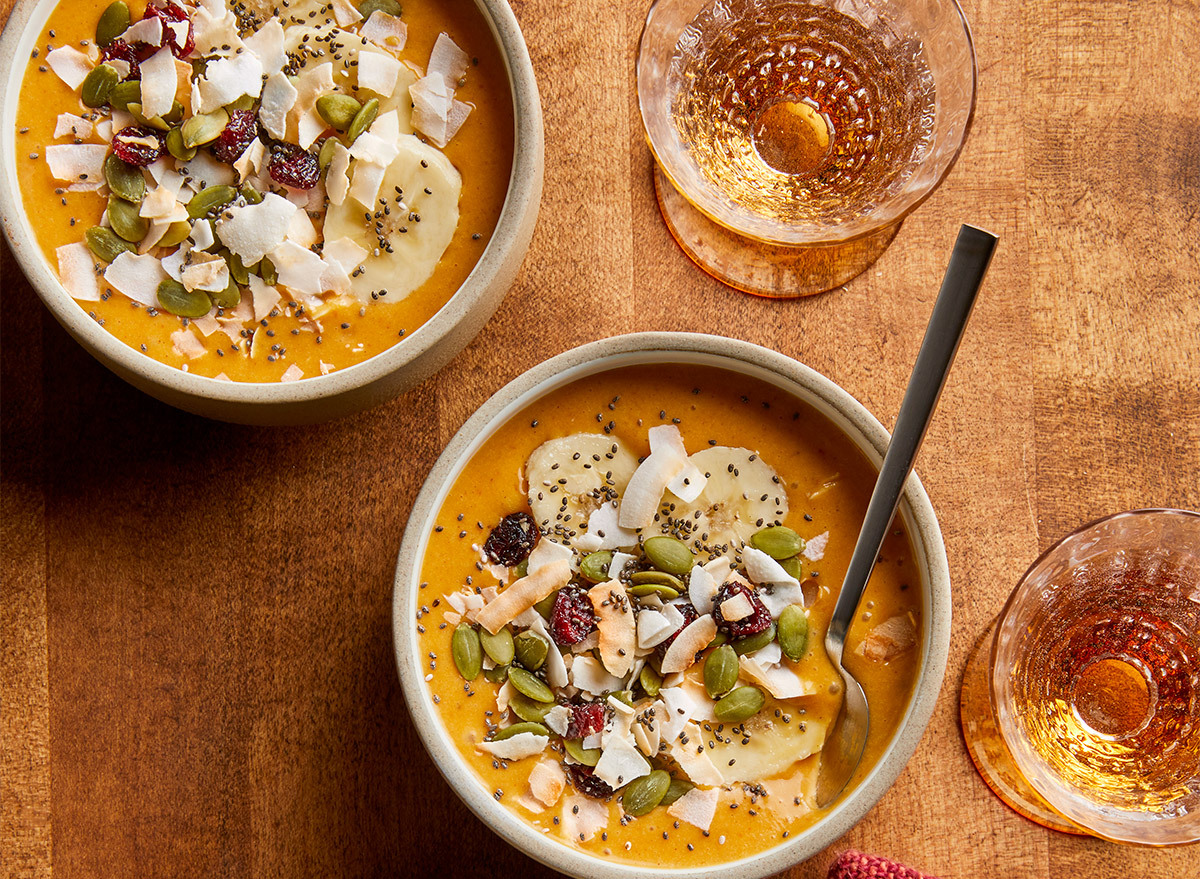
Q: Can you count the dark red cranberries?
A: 11